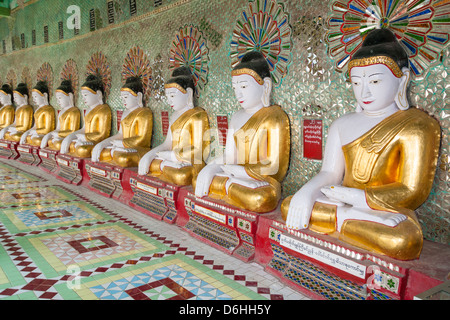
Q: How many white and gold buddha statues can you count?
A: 9